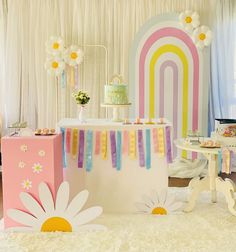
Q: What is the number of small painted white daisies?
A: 5